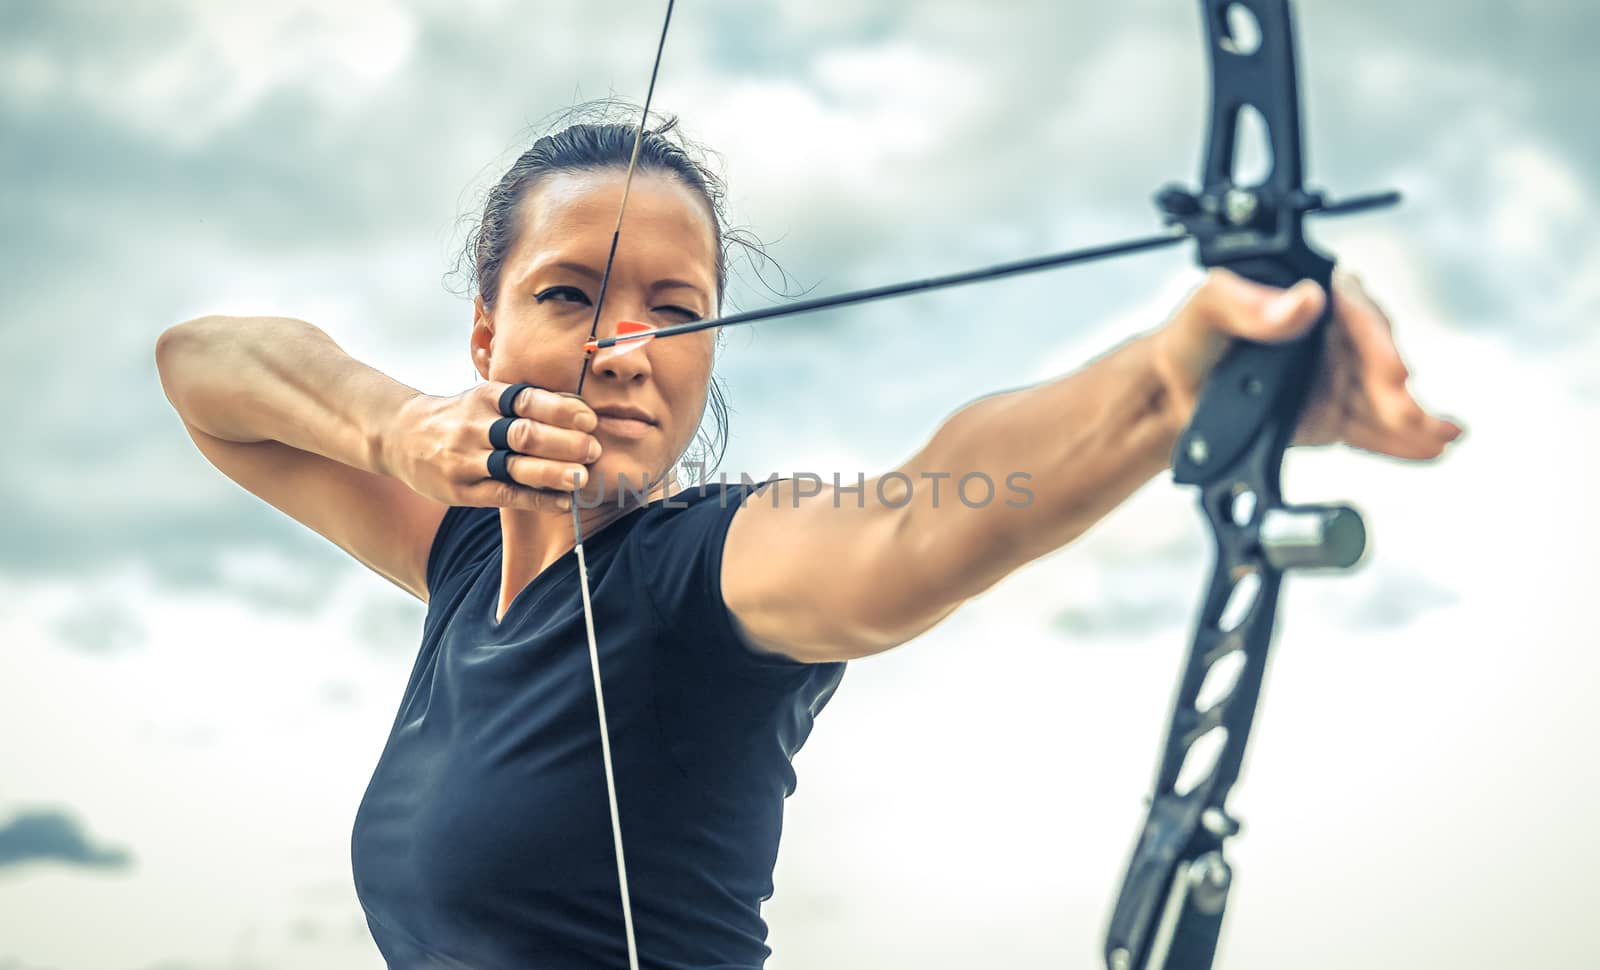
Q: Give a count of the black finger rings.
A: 3